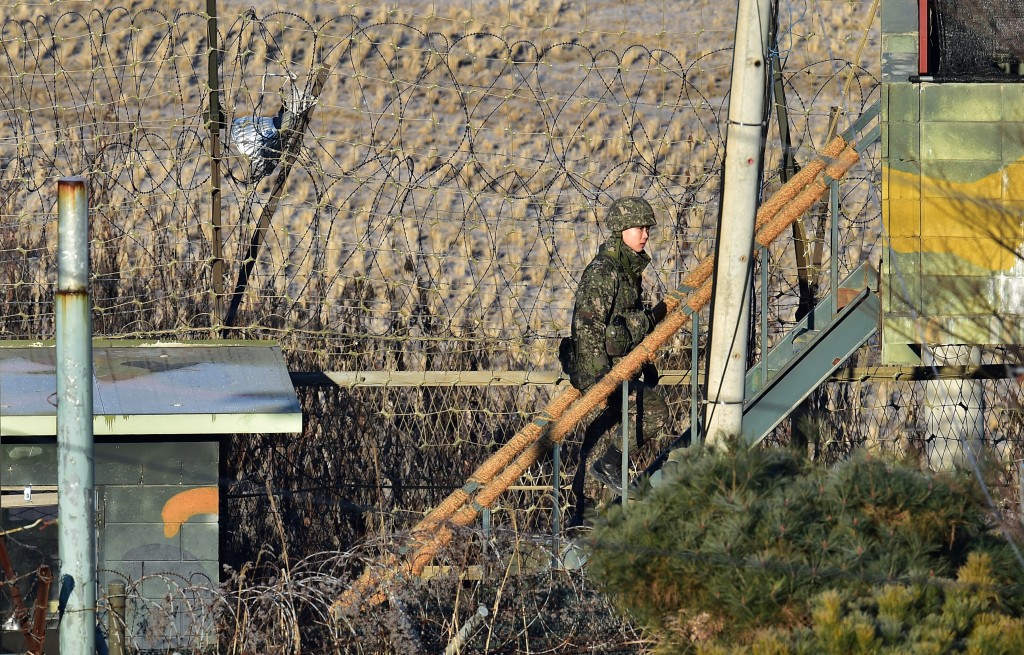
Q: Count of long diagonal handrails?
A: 2